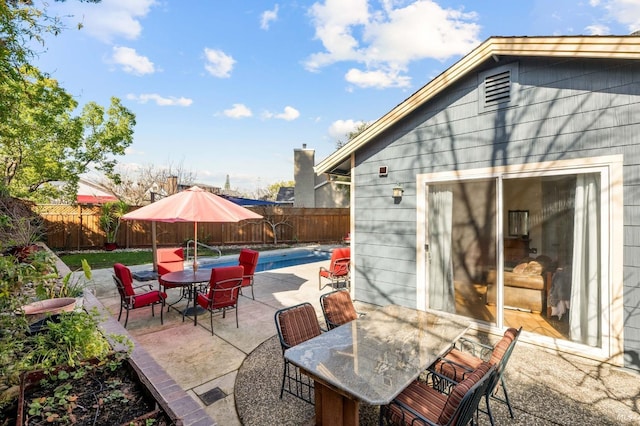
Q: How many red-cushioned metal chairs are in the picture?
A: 5